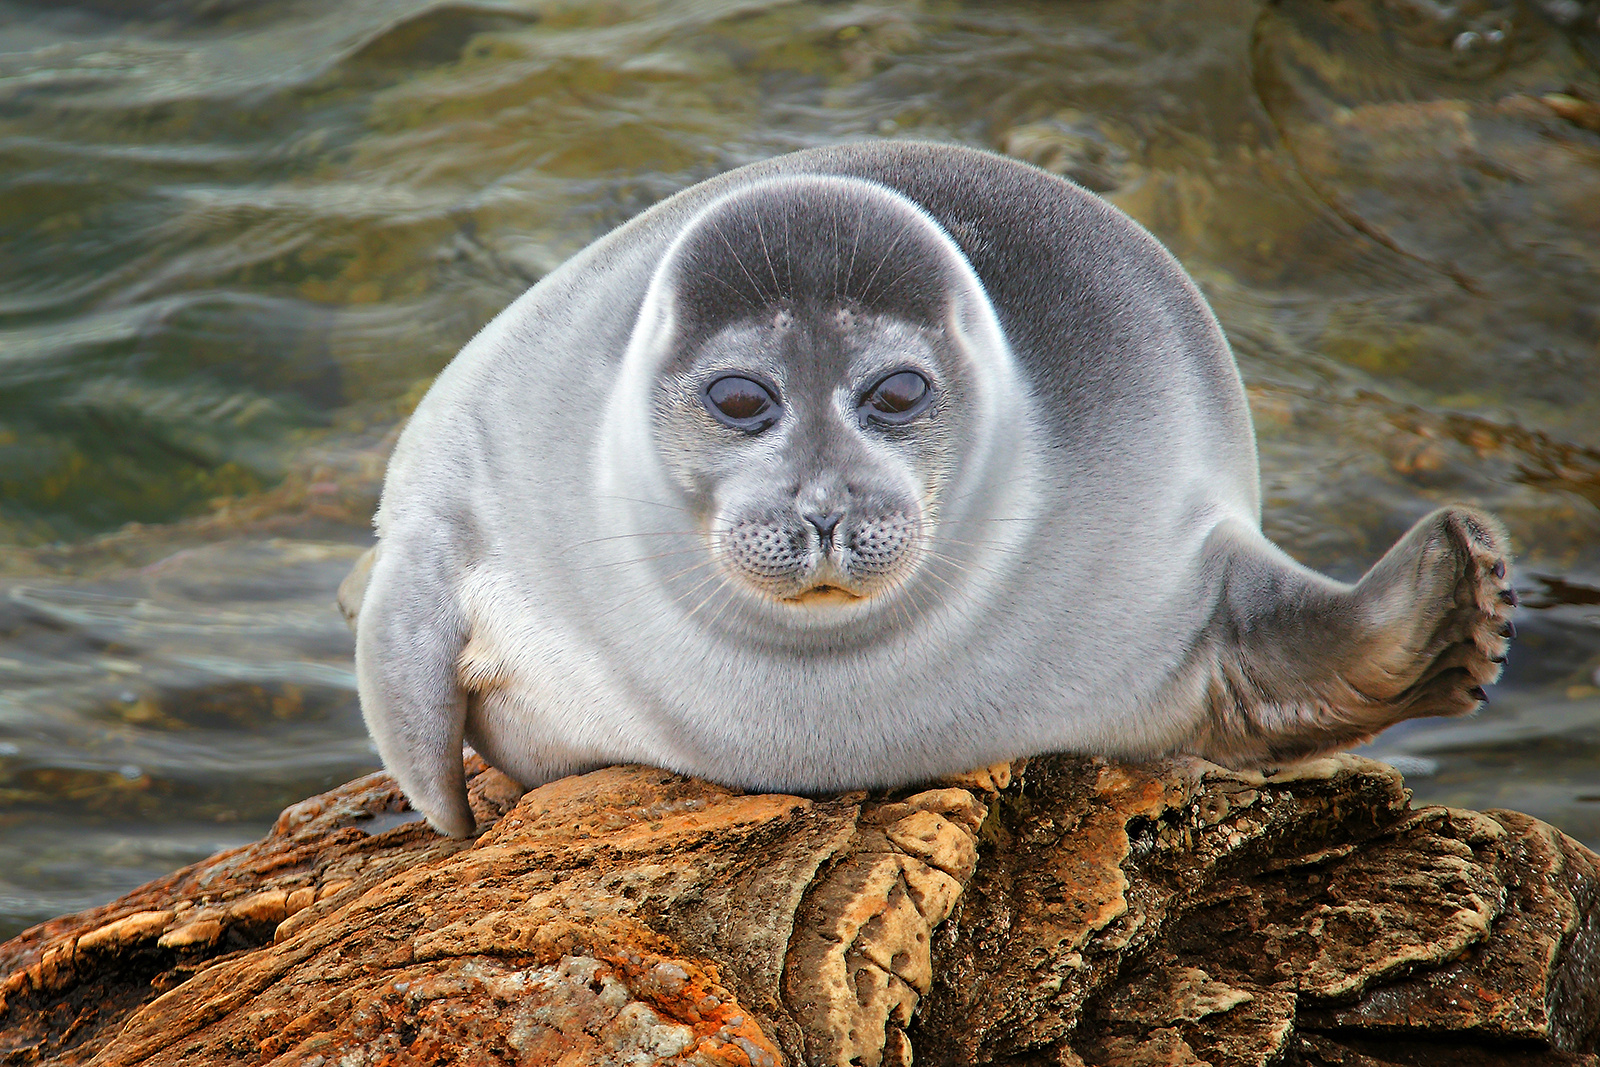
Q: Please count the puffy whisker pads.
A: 2